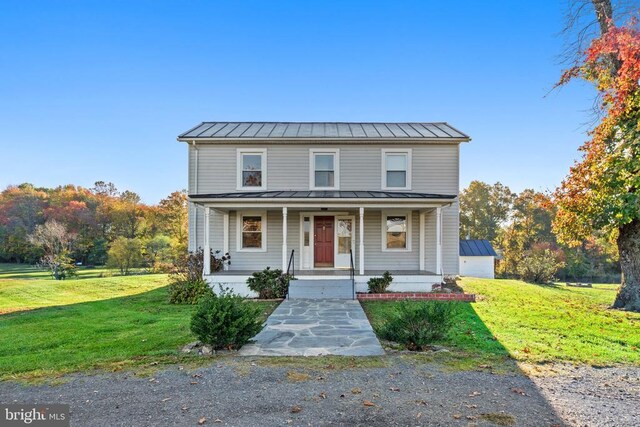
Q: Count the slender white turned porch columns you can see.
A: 4